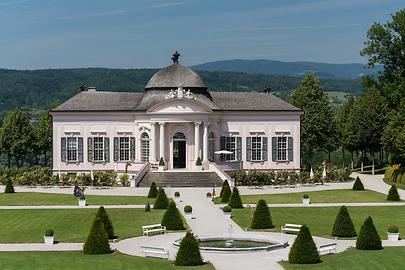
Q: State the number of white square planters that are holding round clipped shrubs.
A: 8